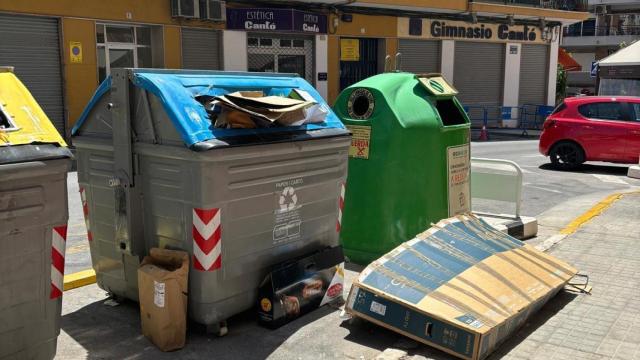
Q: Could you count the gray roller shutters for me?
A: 5